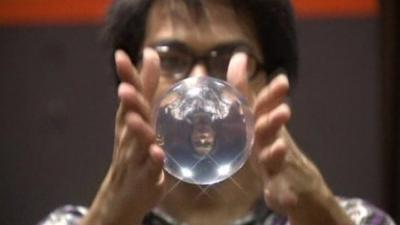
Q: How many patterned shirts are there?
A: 1